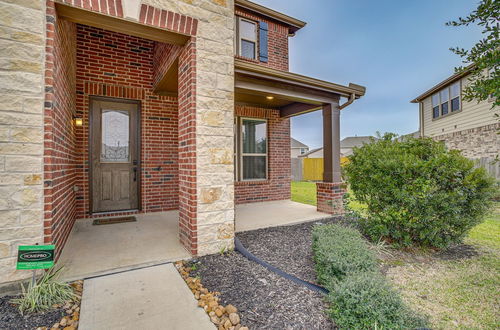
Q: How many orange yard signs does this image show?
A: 0